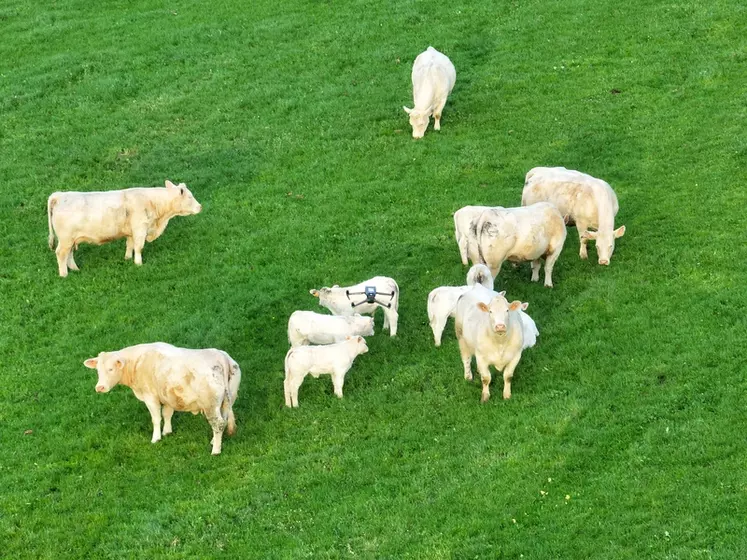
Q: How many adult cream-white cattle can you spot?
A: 6